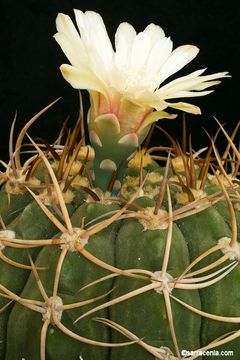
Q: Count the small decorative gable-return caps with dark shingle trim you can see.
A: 0